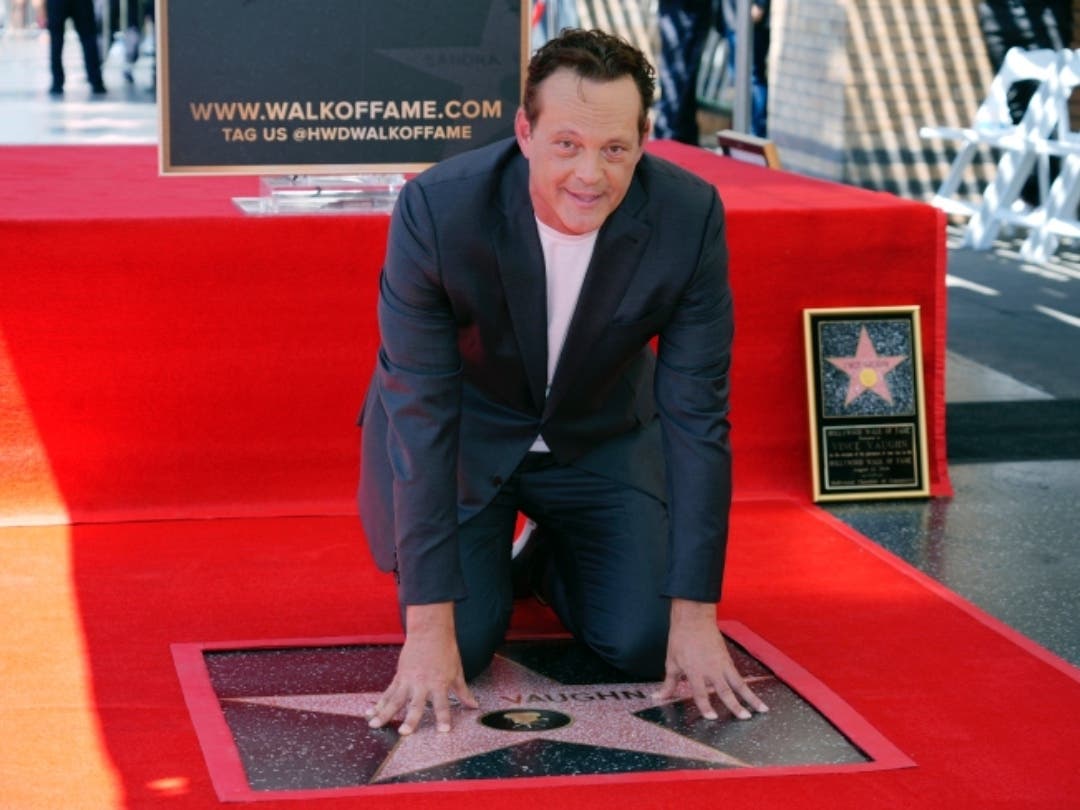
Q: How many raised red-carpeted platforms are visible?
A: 1